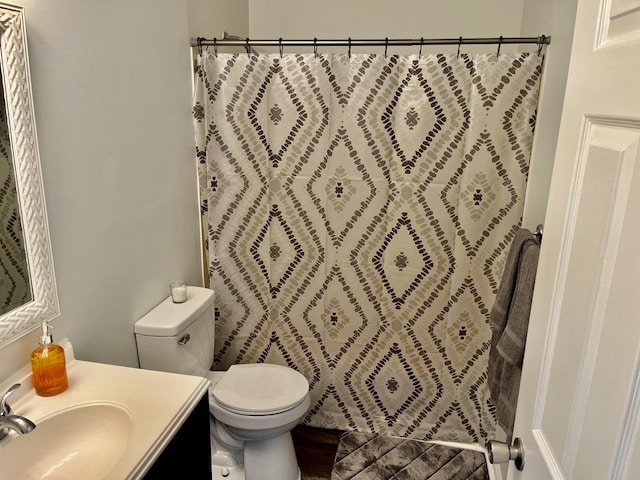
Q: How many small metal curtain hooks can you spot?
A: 12